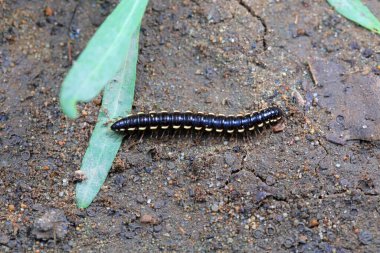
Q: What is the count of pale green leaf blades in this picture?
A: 3